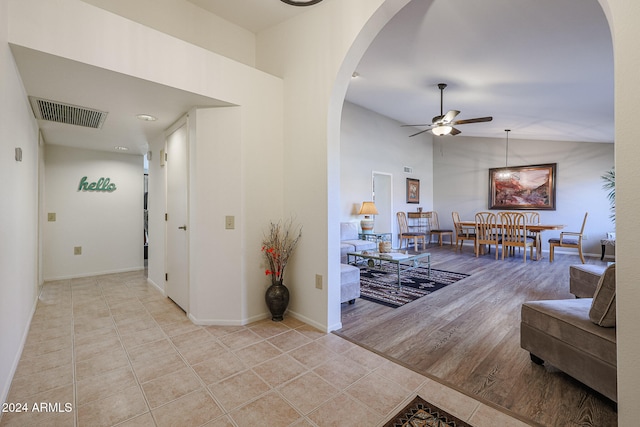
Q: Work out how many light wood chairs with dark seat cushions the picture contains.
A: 8